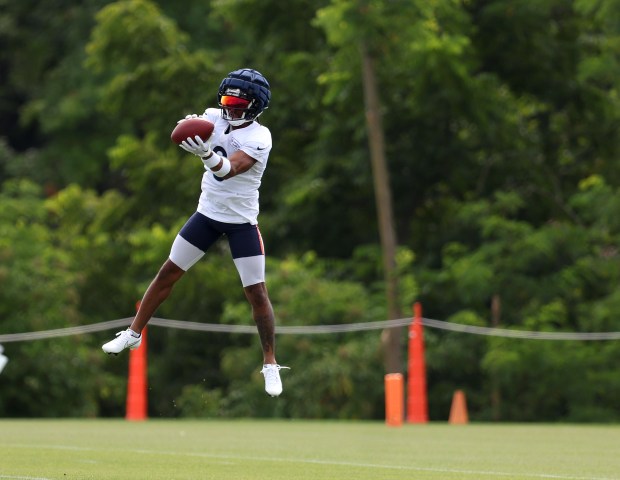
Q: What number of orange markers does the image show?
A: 4